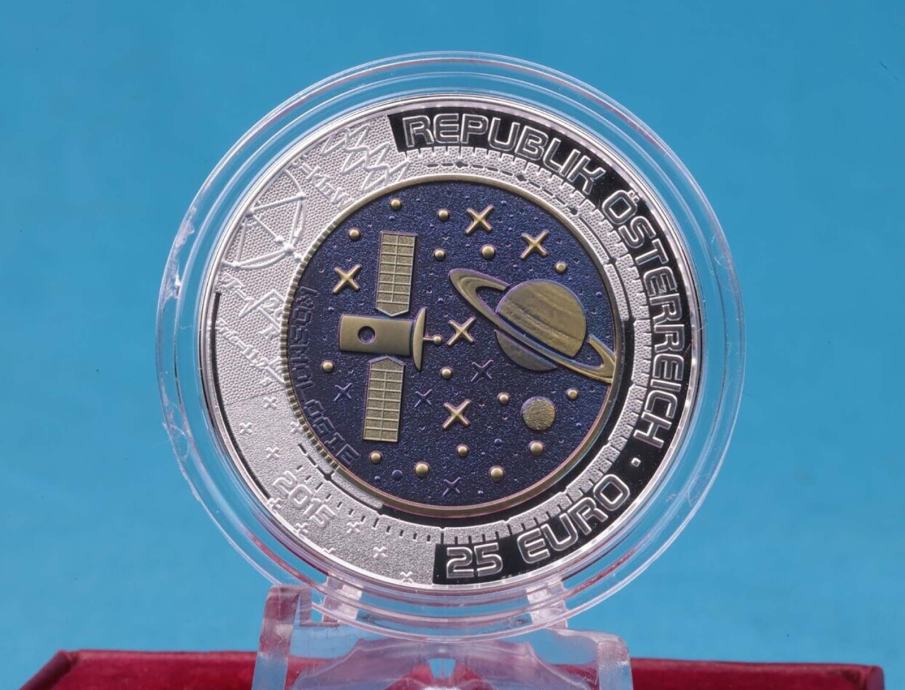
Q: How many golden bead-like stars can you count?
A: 15